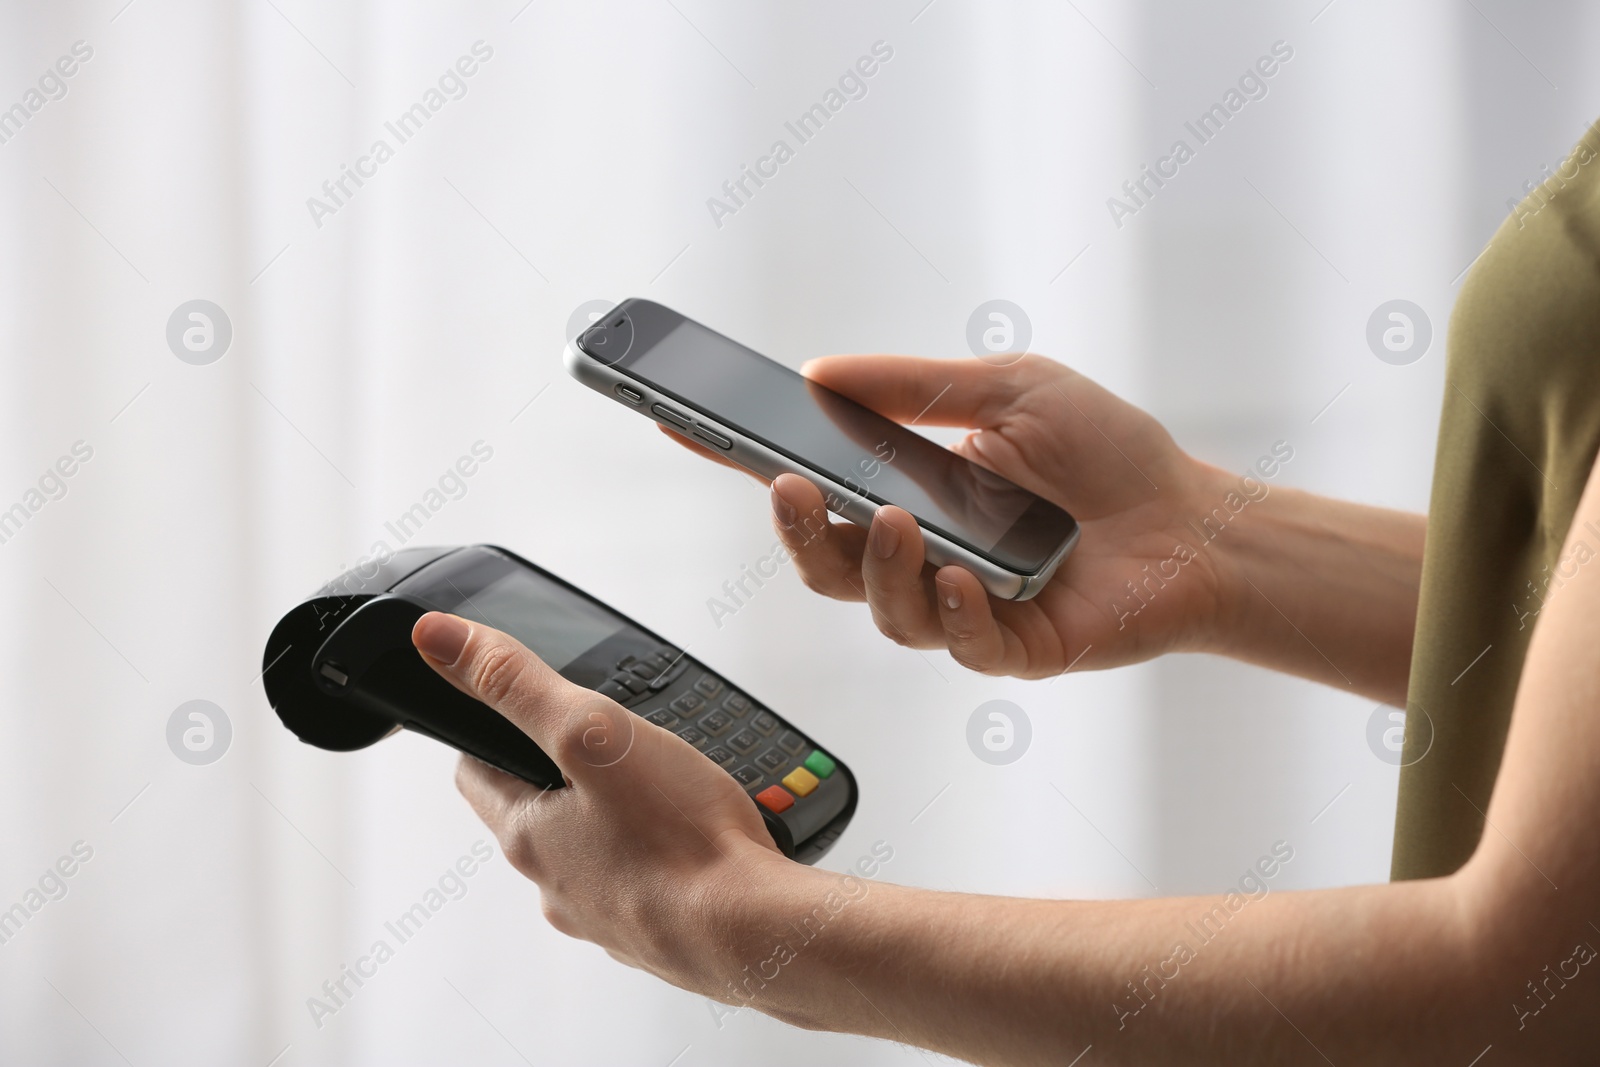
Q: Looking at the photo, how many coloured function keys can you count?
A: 3